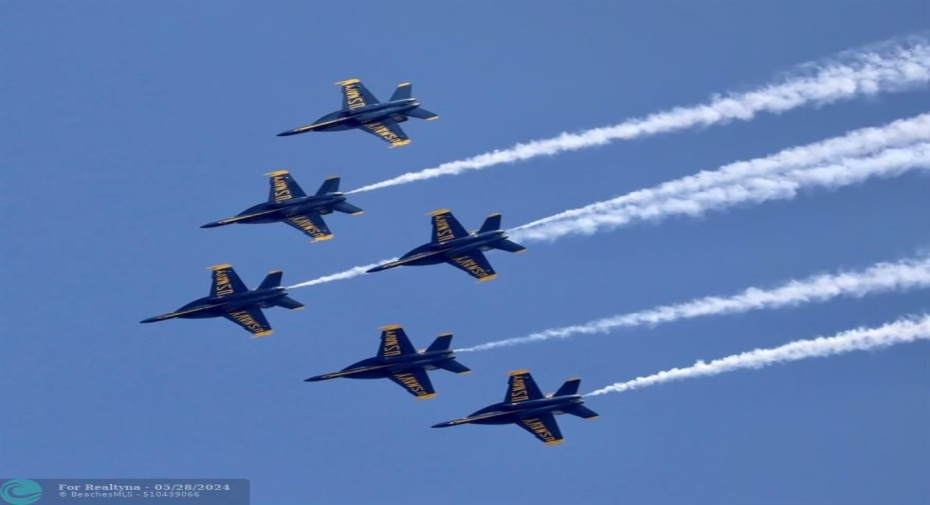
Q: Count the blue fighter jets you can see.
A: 6